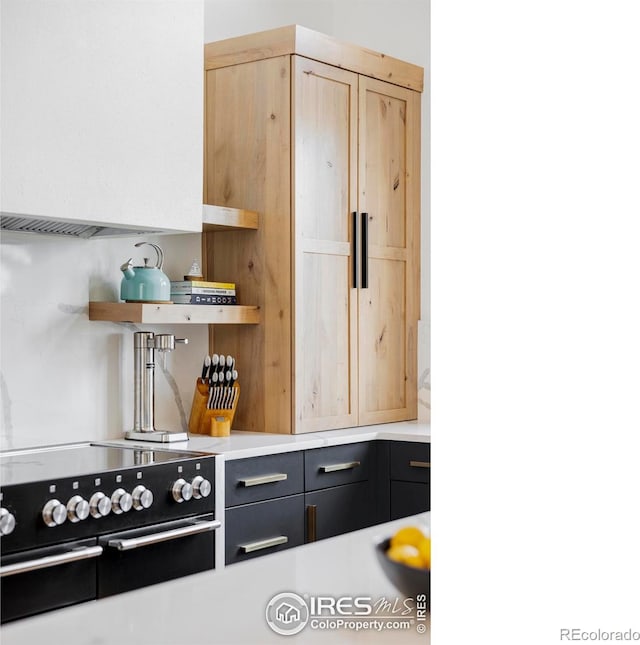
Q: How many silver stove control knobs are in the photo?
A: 8